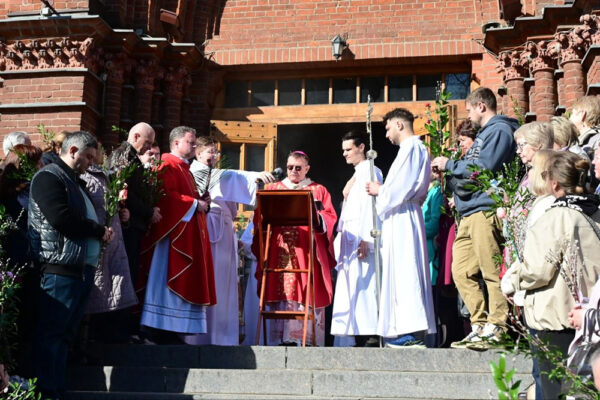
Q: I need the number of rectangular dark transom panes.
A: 9